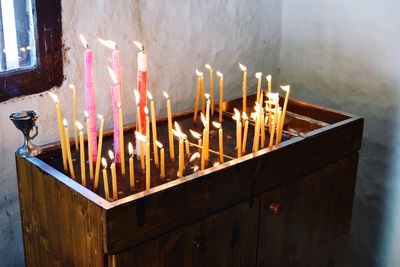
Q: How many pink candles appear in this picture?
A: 3